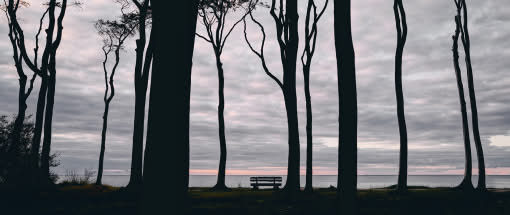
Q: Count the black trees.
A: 13